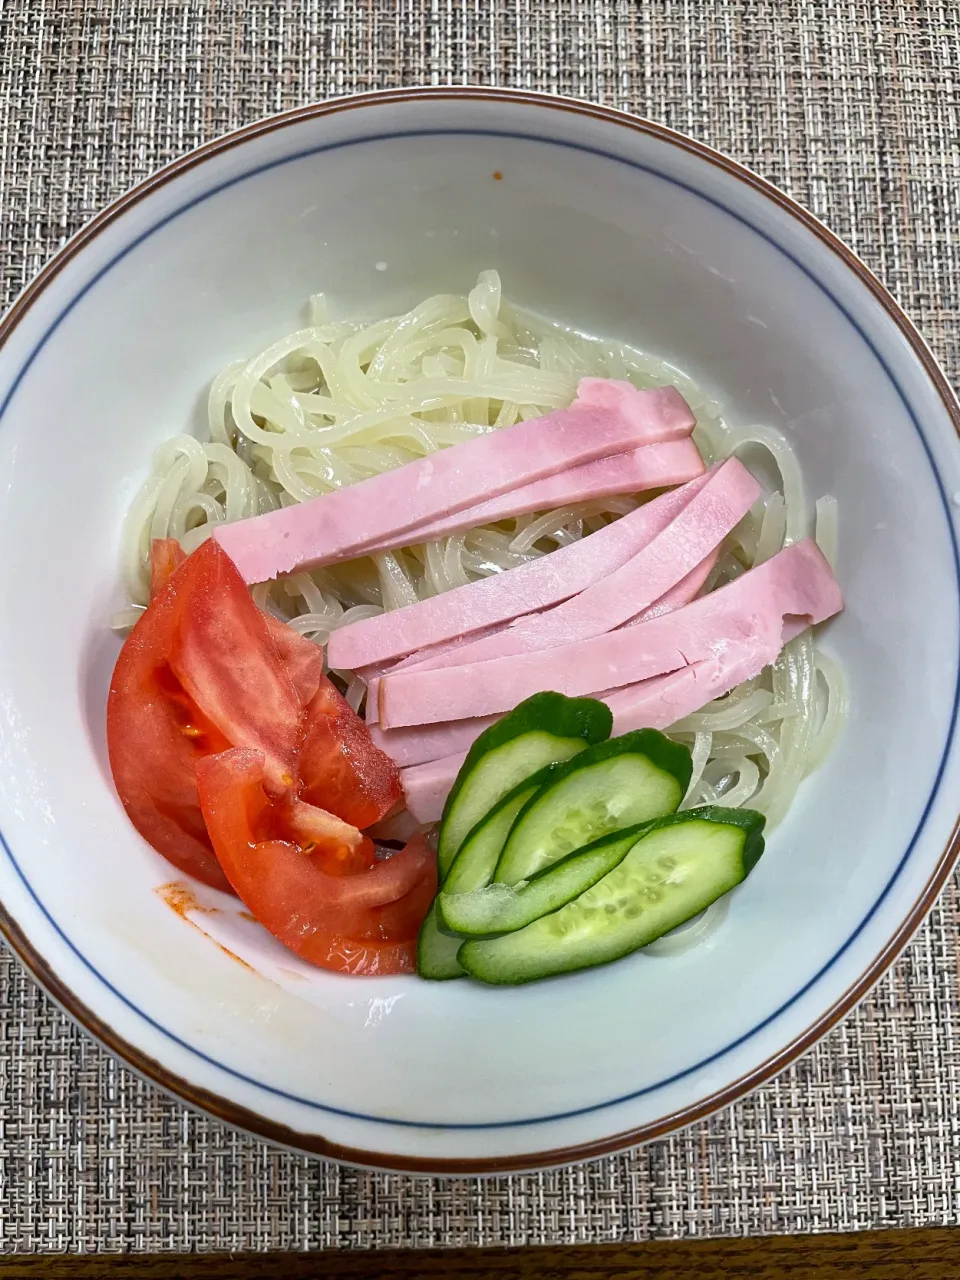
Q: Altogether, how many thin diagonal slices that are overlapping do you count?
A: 5